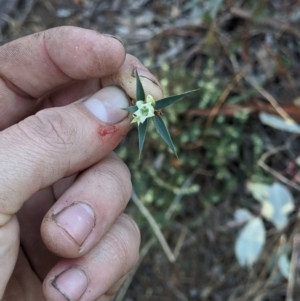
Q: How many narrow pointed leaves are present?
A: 5